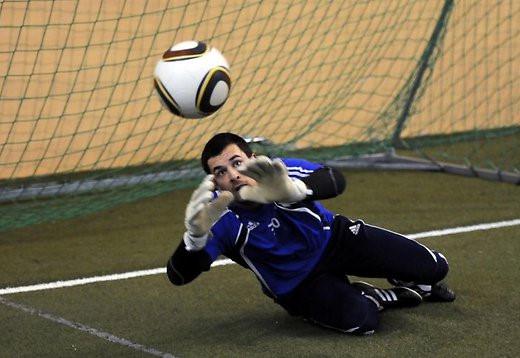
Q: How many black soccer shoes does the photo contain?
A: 2